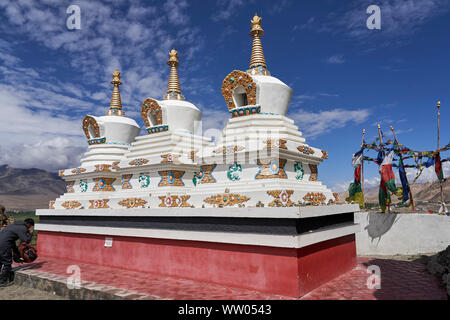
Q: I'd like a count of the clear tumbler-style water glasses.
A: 0